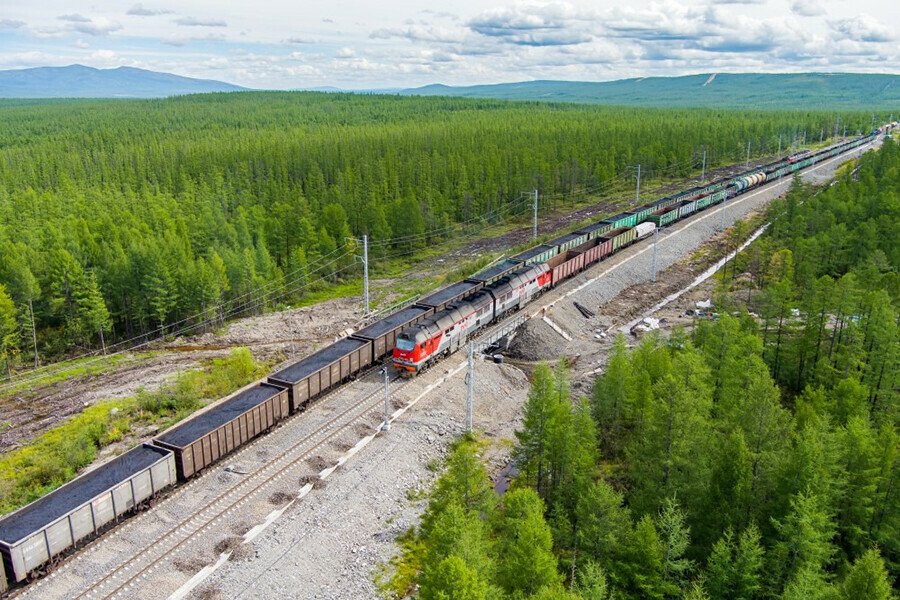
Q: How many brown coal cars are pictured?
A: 4